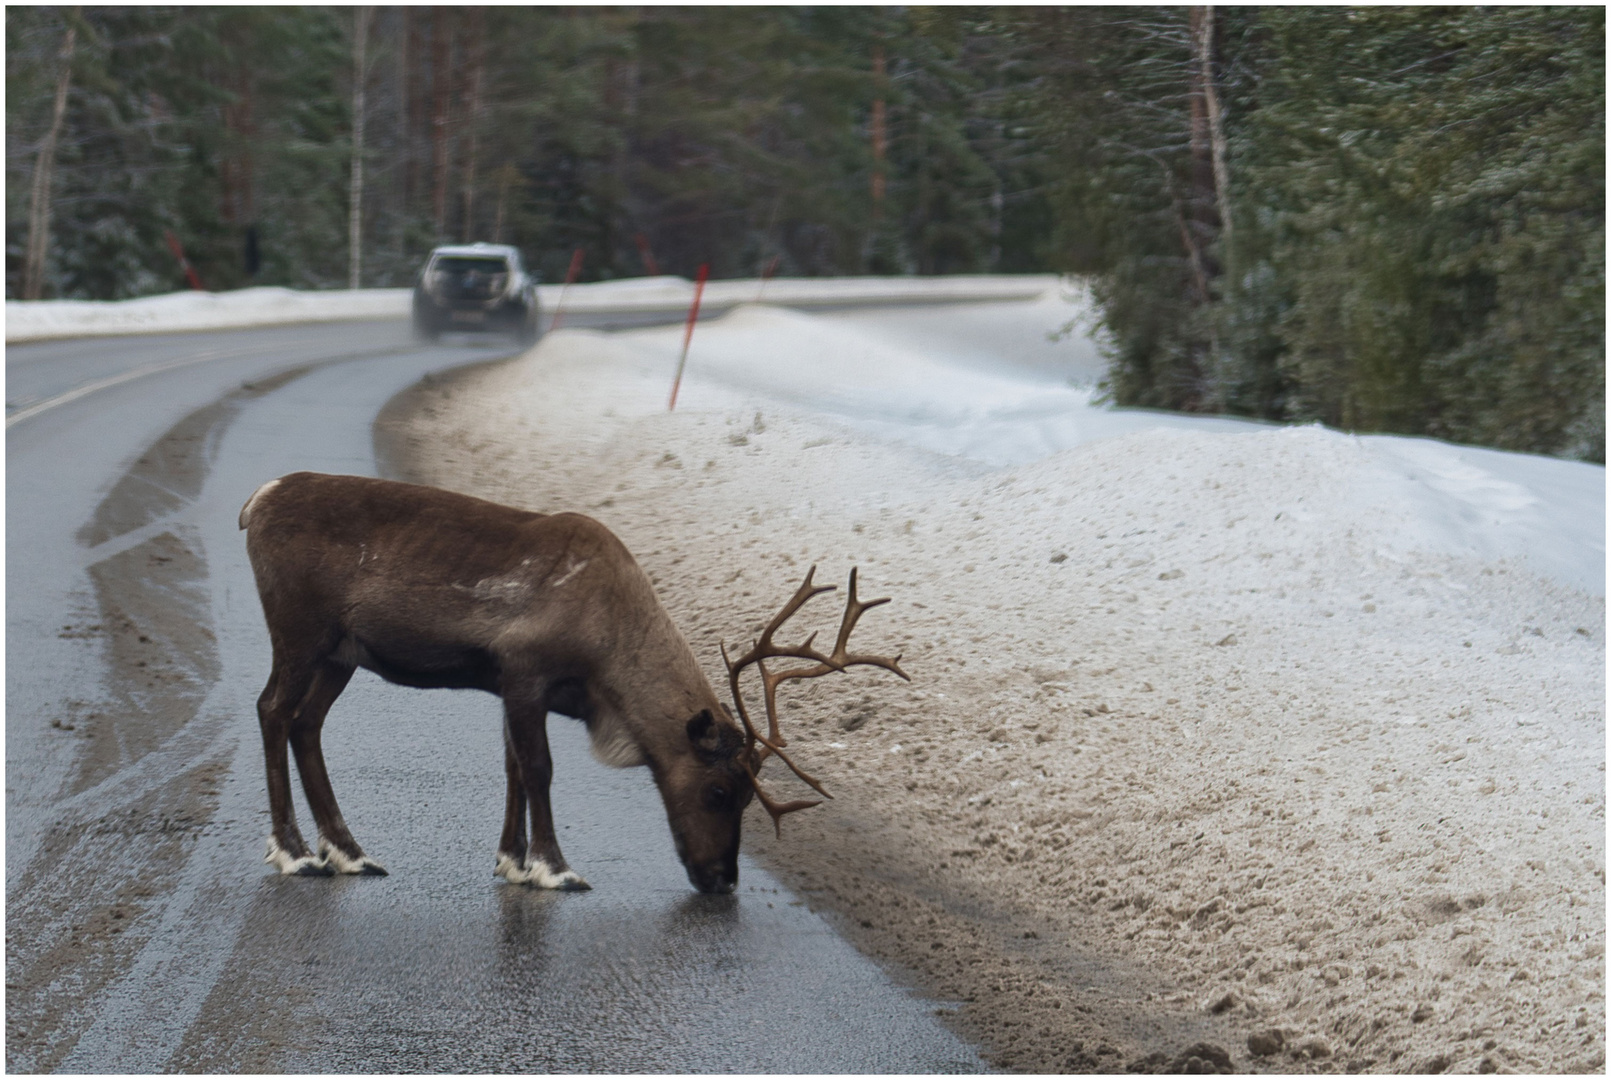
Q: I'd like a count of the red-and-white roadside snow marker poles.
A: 5